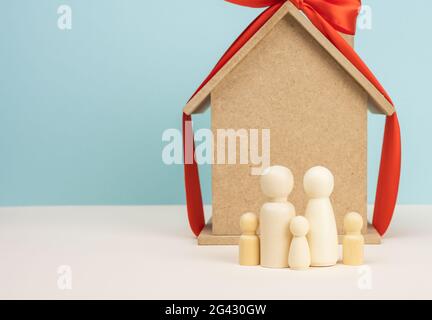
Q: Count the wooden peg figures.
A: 5